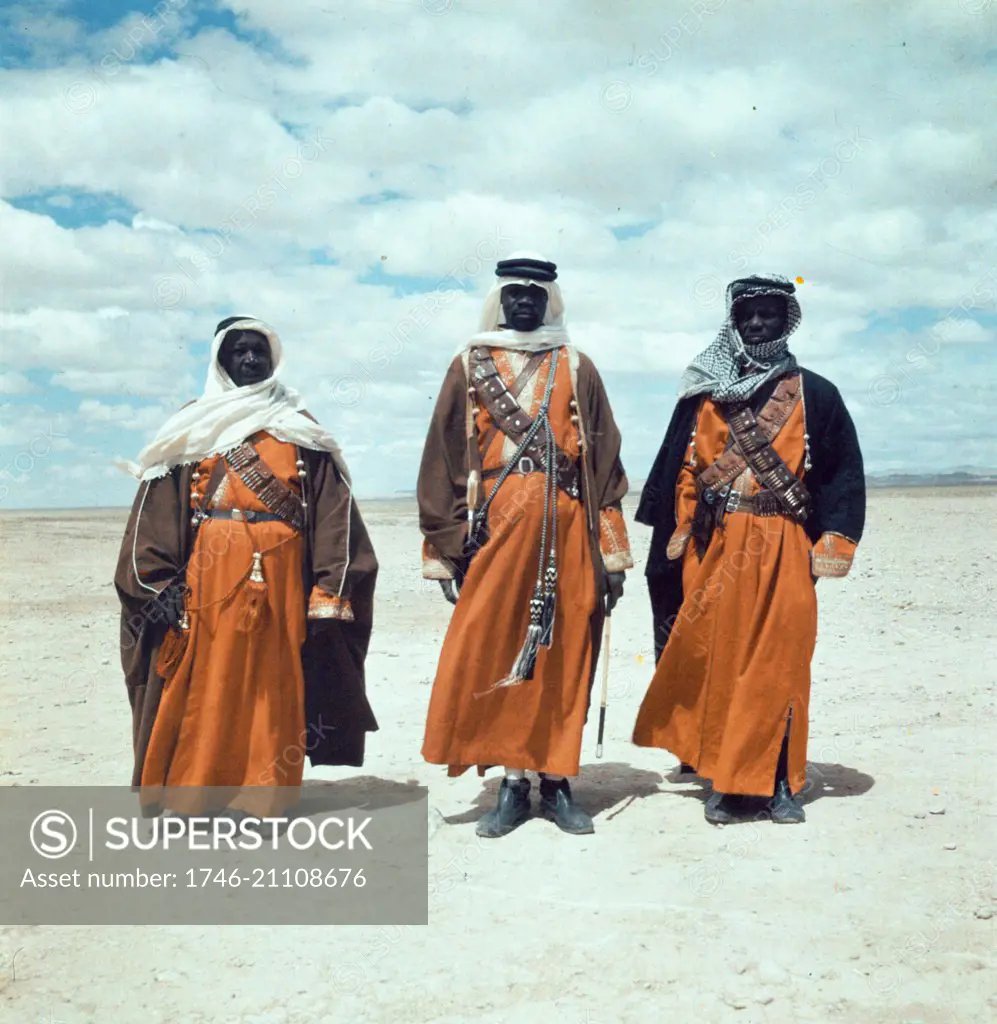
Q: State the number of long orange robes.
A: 3